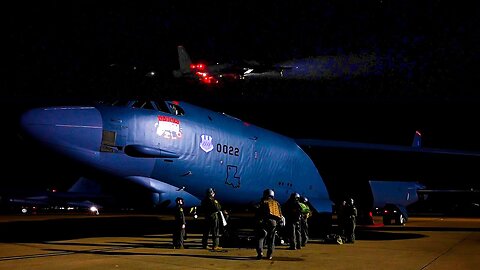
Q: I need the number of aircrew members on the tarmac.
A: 7